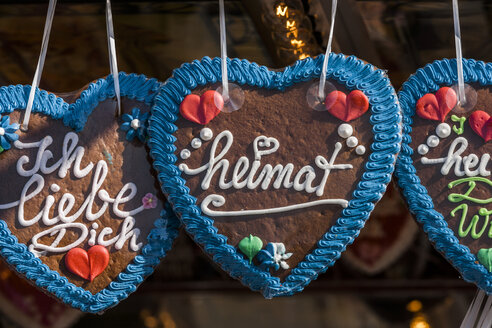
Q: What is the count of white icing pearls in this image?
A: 9